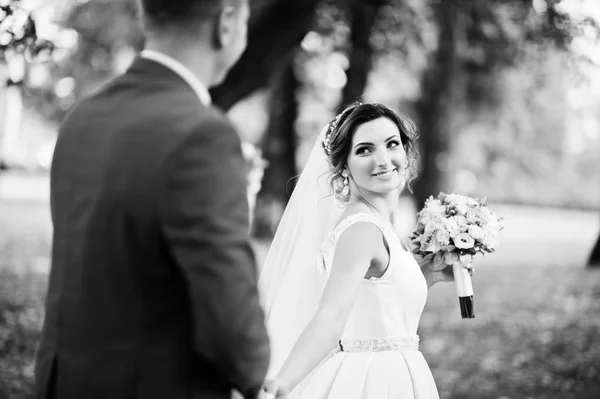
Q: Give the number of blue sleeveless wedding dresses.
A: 0